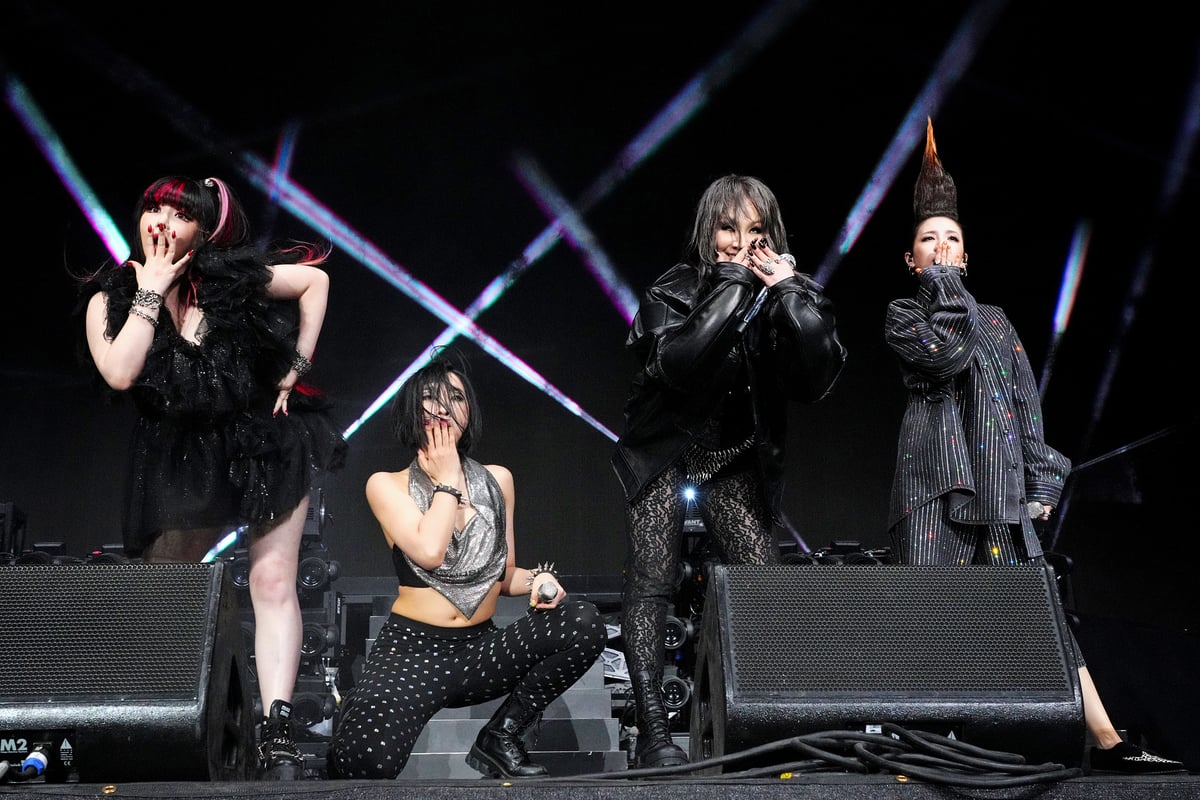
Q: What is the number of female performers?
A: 4